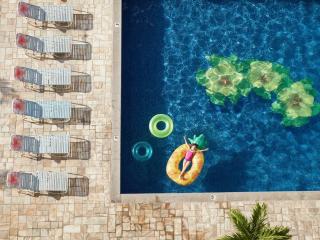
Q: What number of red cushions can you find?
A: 6